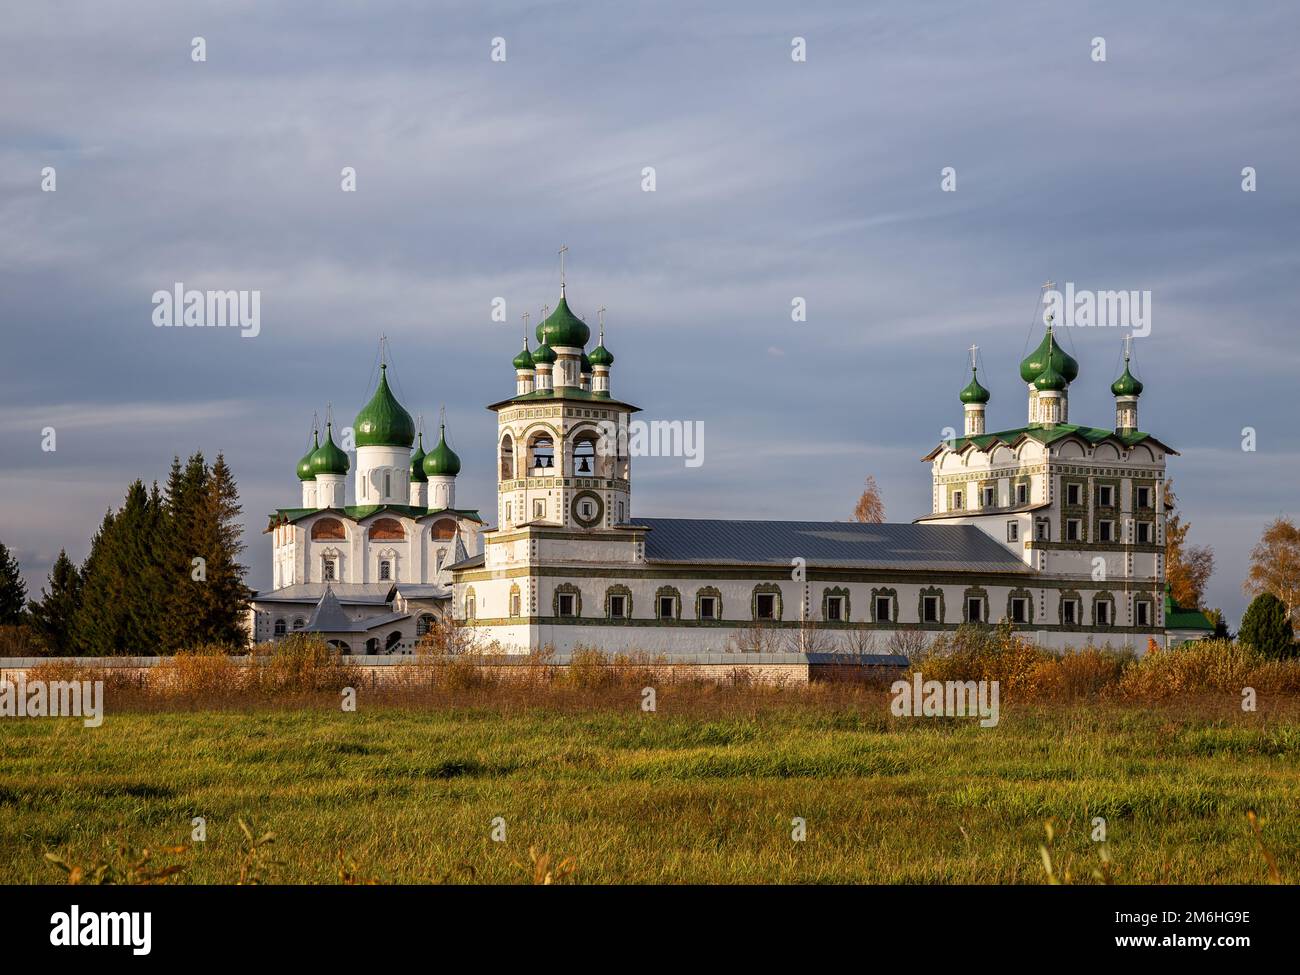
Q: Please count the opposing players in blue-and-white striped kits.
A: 0